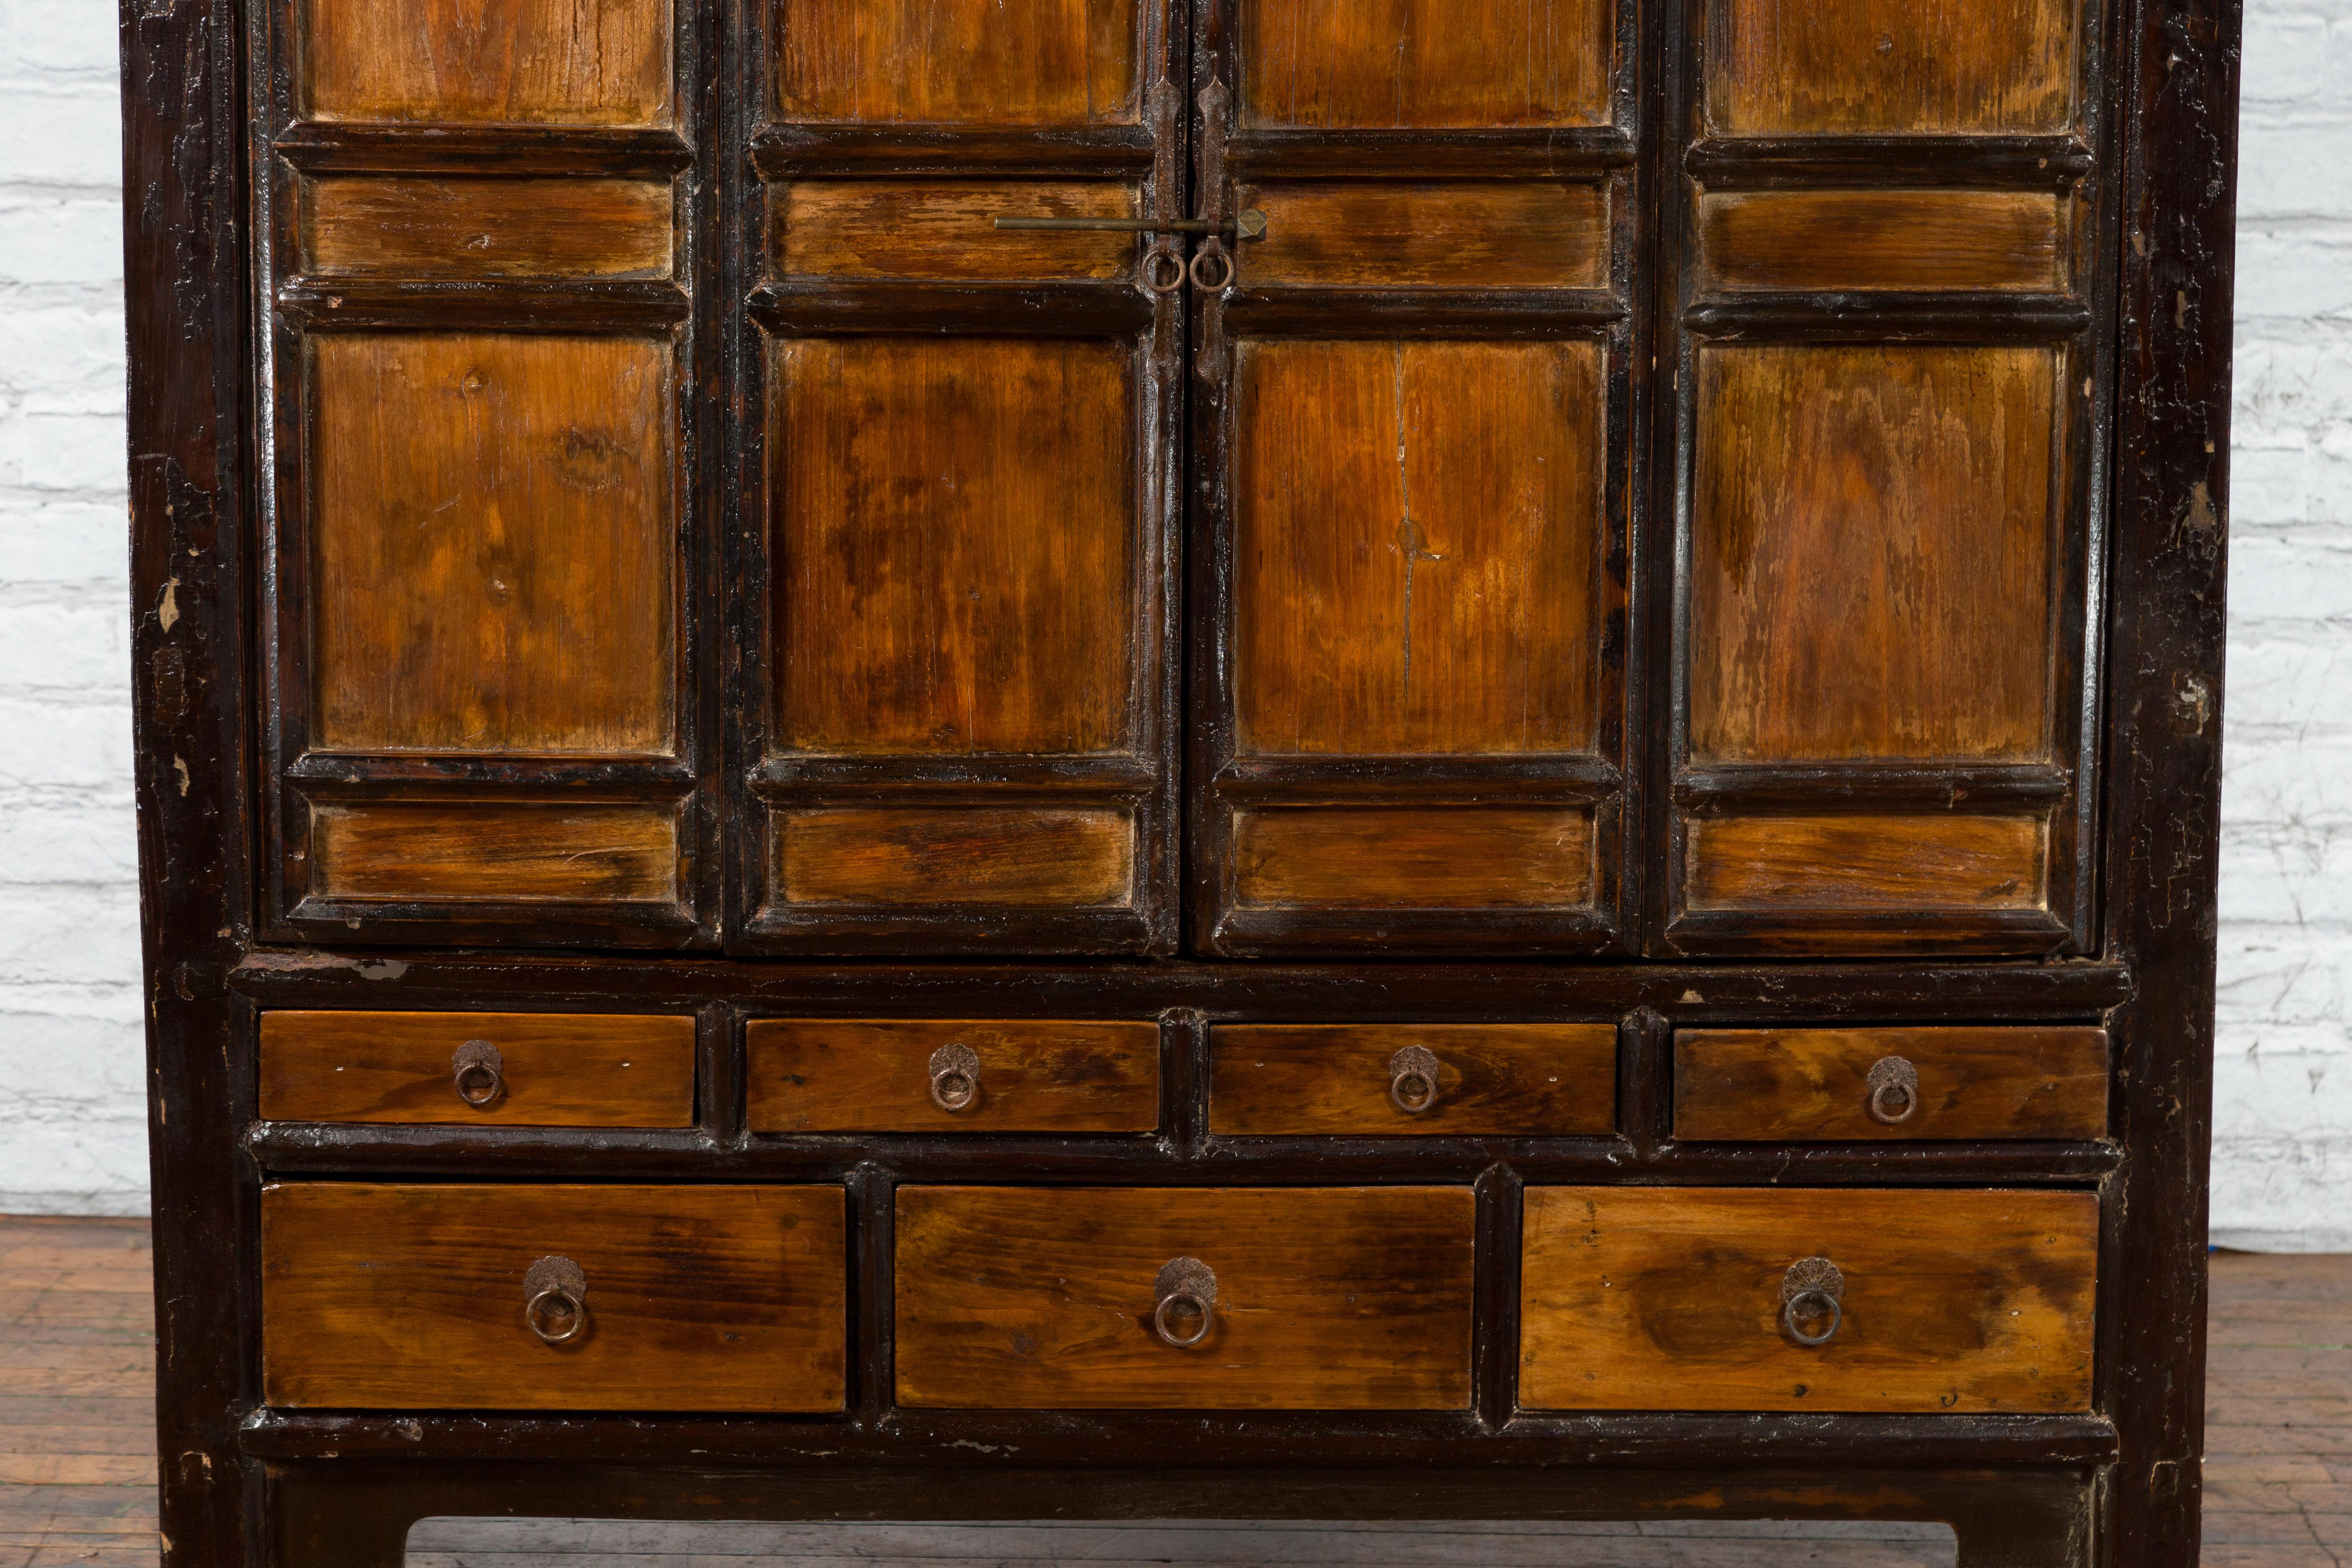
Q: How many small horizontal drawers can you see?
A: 4